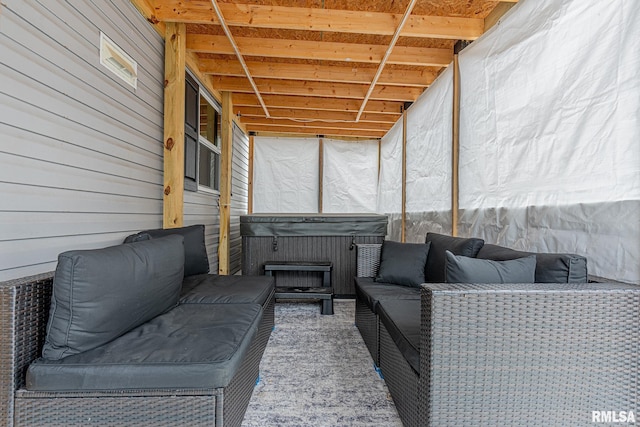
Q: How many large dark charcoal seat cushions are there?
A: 4